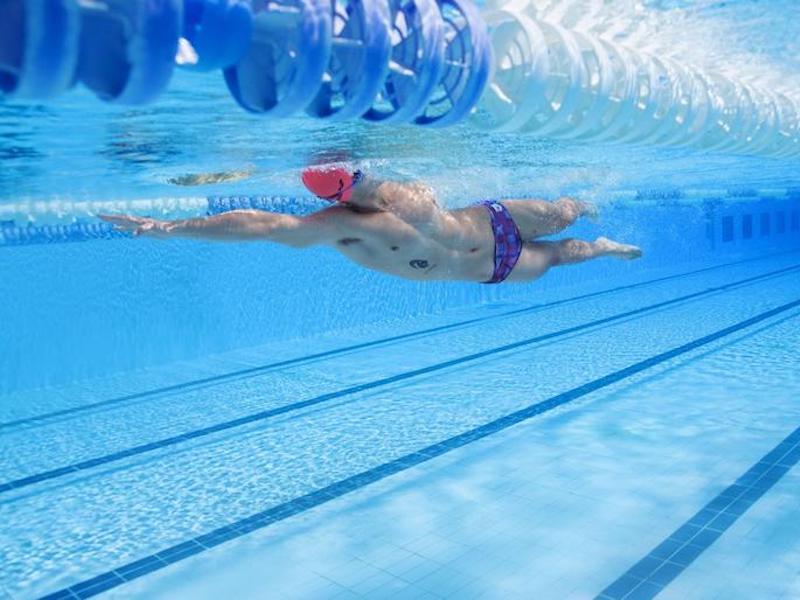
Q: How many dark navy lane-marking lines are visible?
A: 4